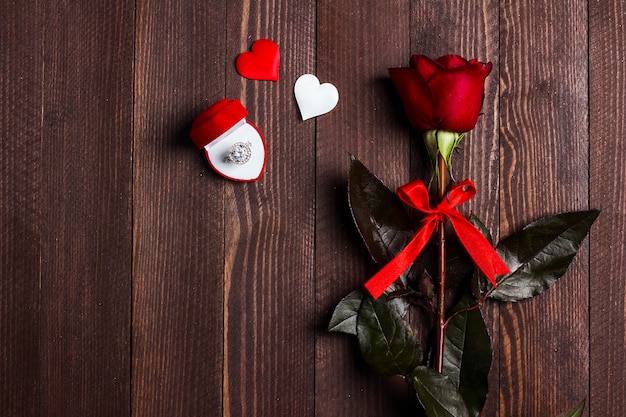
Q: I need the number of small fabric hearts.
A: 2